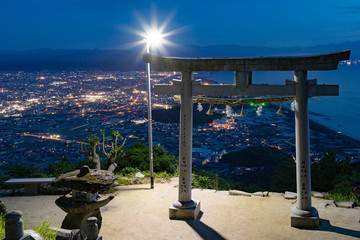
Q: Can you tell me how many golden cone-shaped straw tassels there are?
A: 3